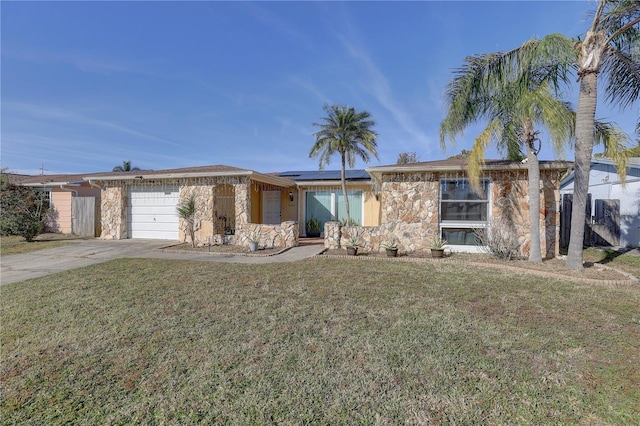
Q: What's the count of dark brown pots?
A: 3